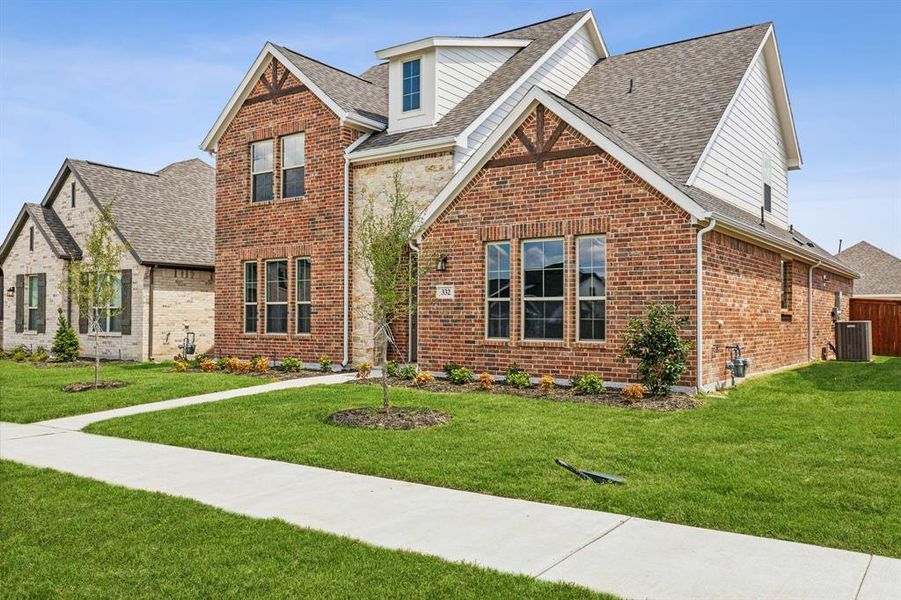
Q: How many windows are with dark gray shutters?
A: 2